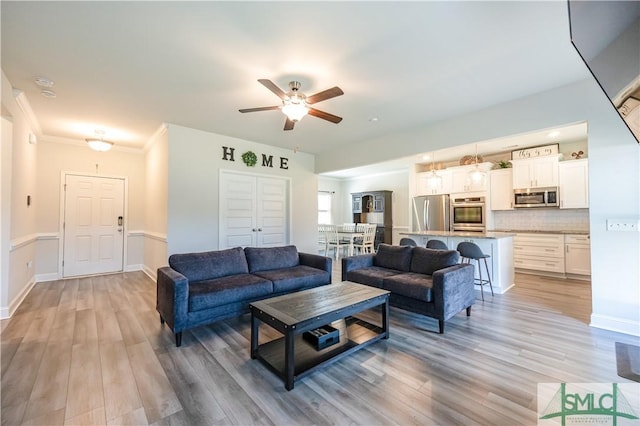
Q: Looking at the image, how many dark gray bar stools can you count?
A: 3